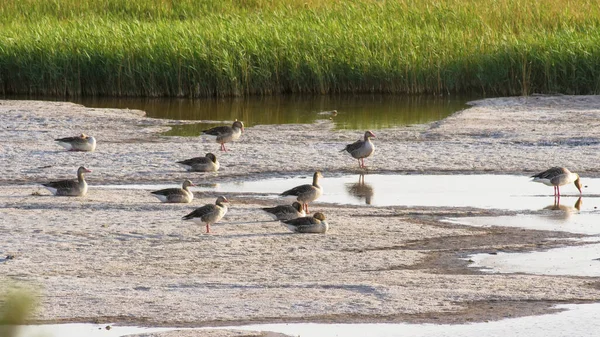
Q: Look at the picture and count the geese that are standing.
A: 5